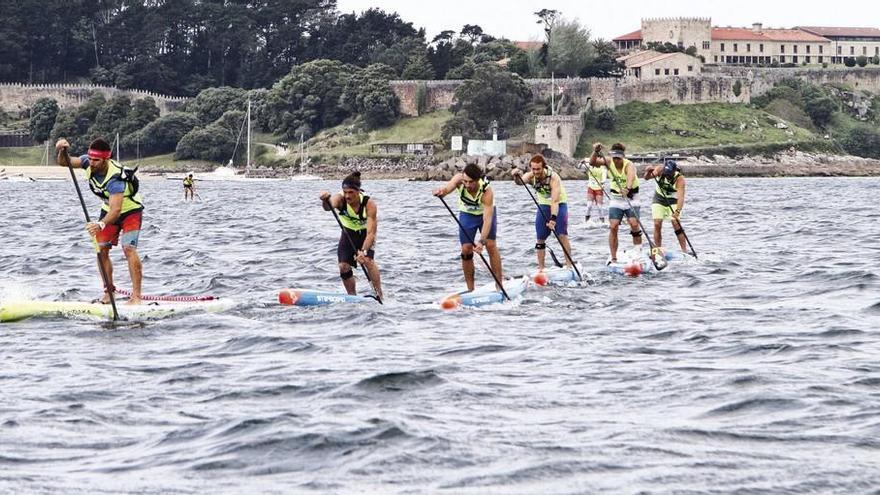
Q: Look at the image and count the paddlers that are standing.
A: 8